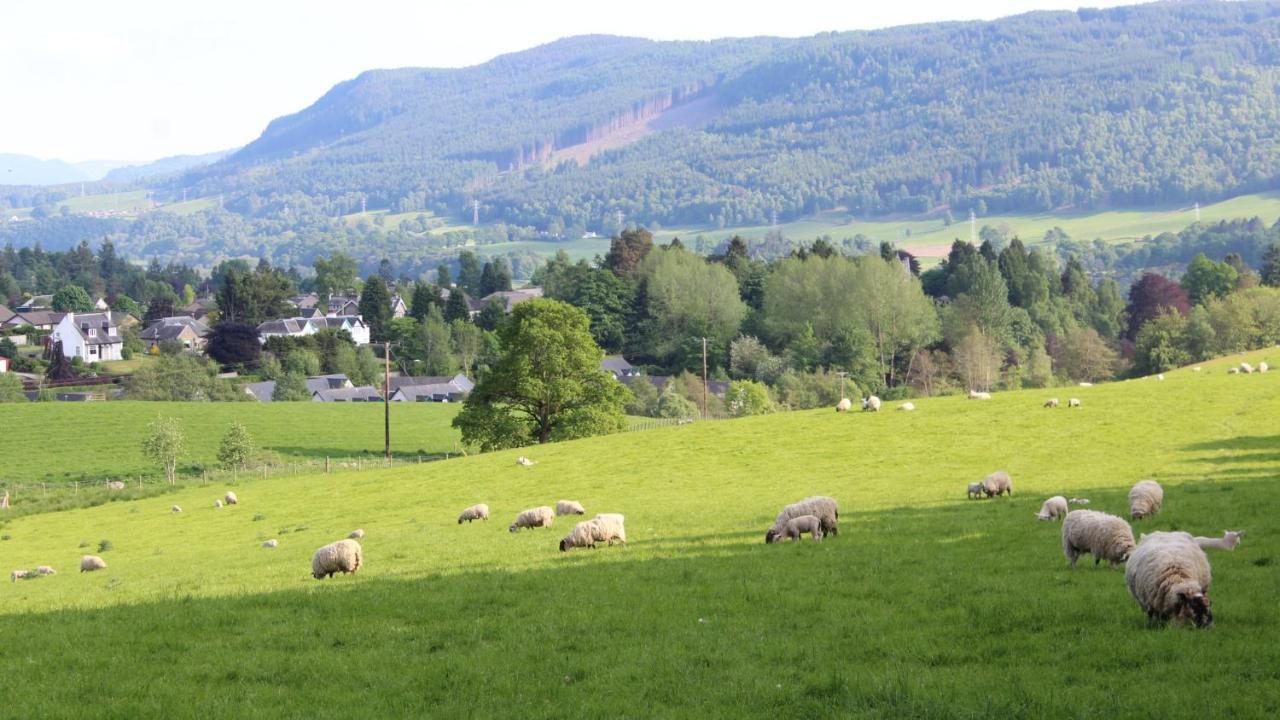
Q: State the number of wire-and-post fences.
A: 1